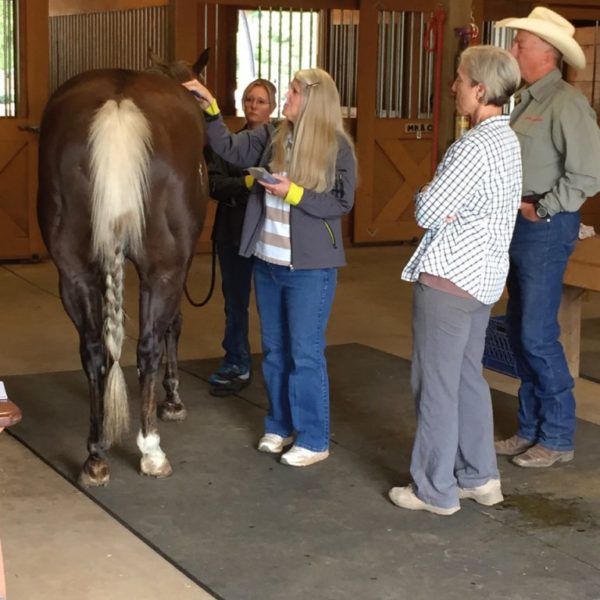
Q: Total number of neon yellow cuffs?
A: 3